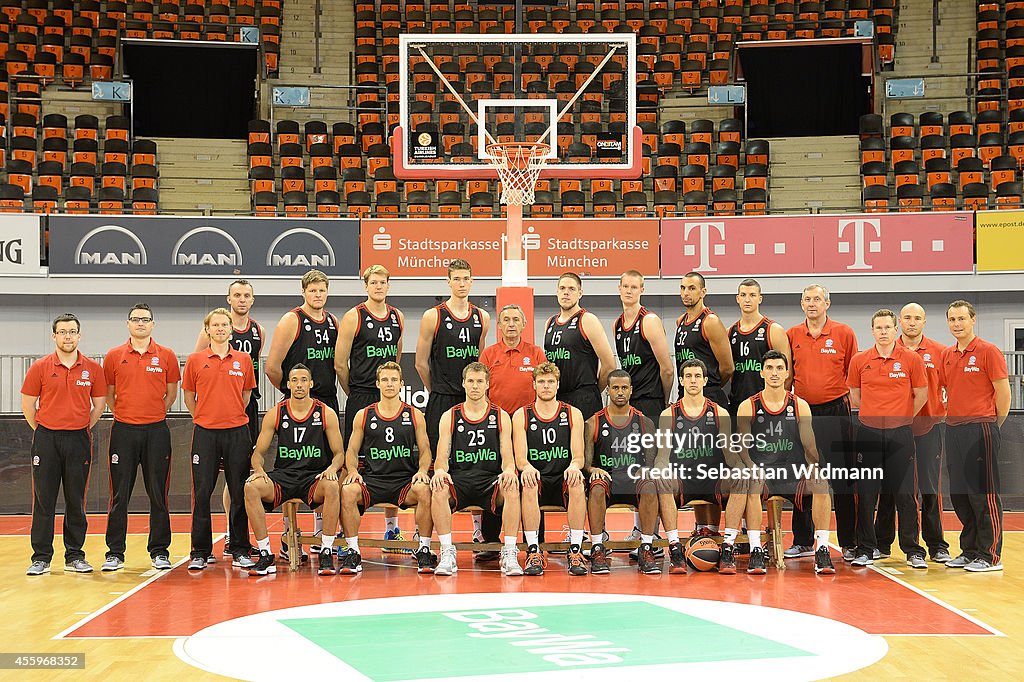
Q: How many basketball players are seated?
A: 7